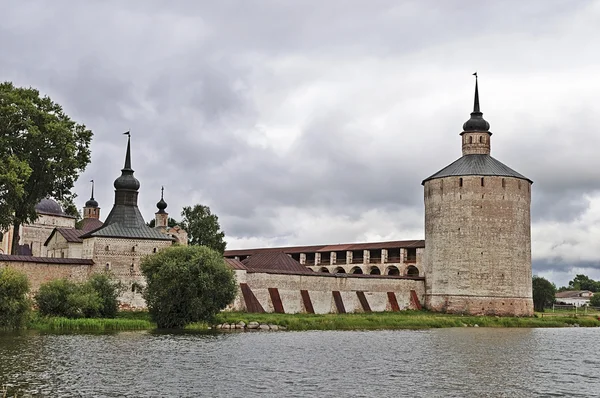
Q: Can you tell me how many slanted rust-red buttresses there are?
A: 7